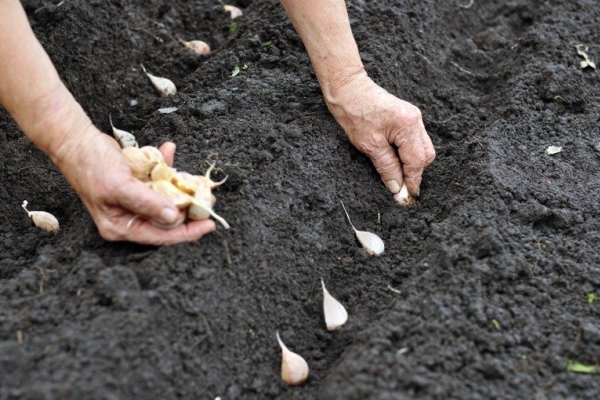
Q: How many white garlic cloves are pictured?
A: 9